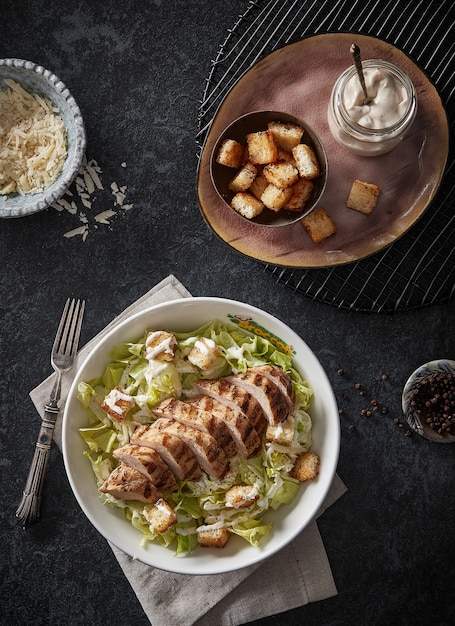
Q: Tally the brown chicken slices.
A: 9